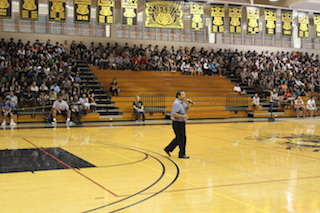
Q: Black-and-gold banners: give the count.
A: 15